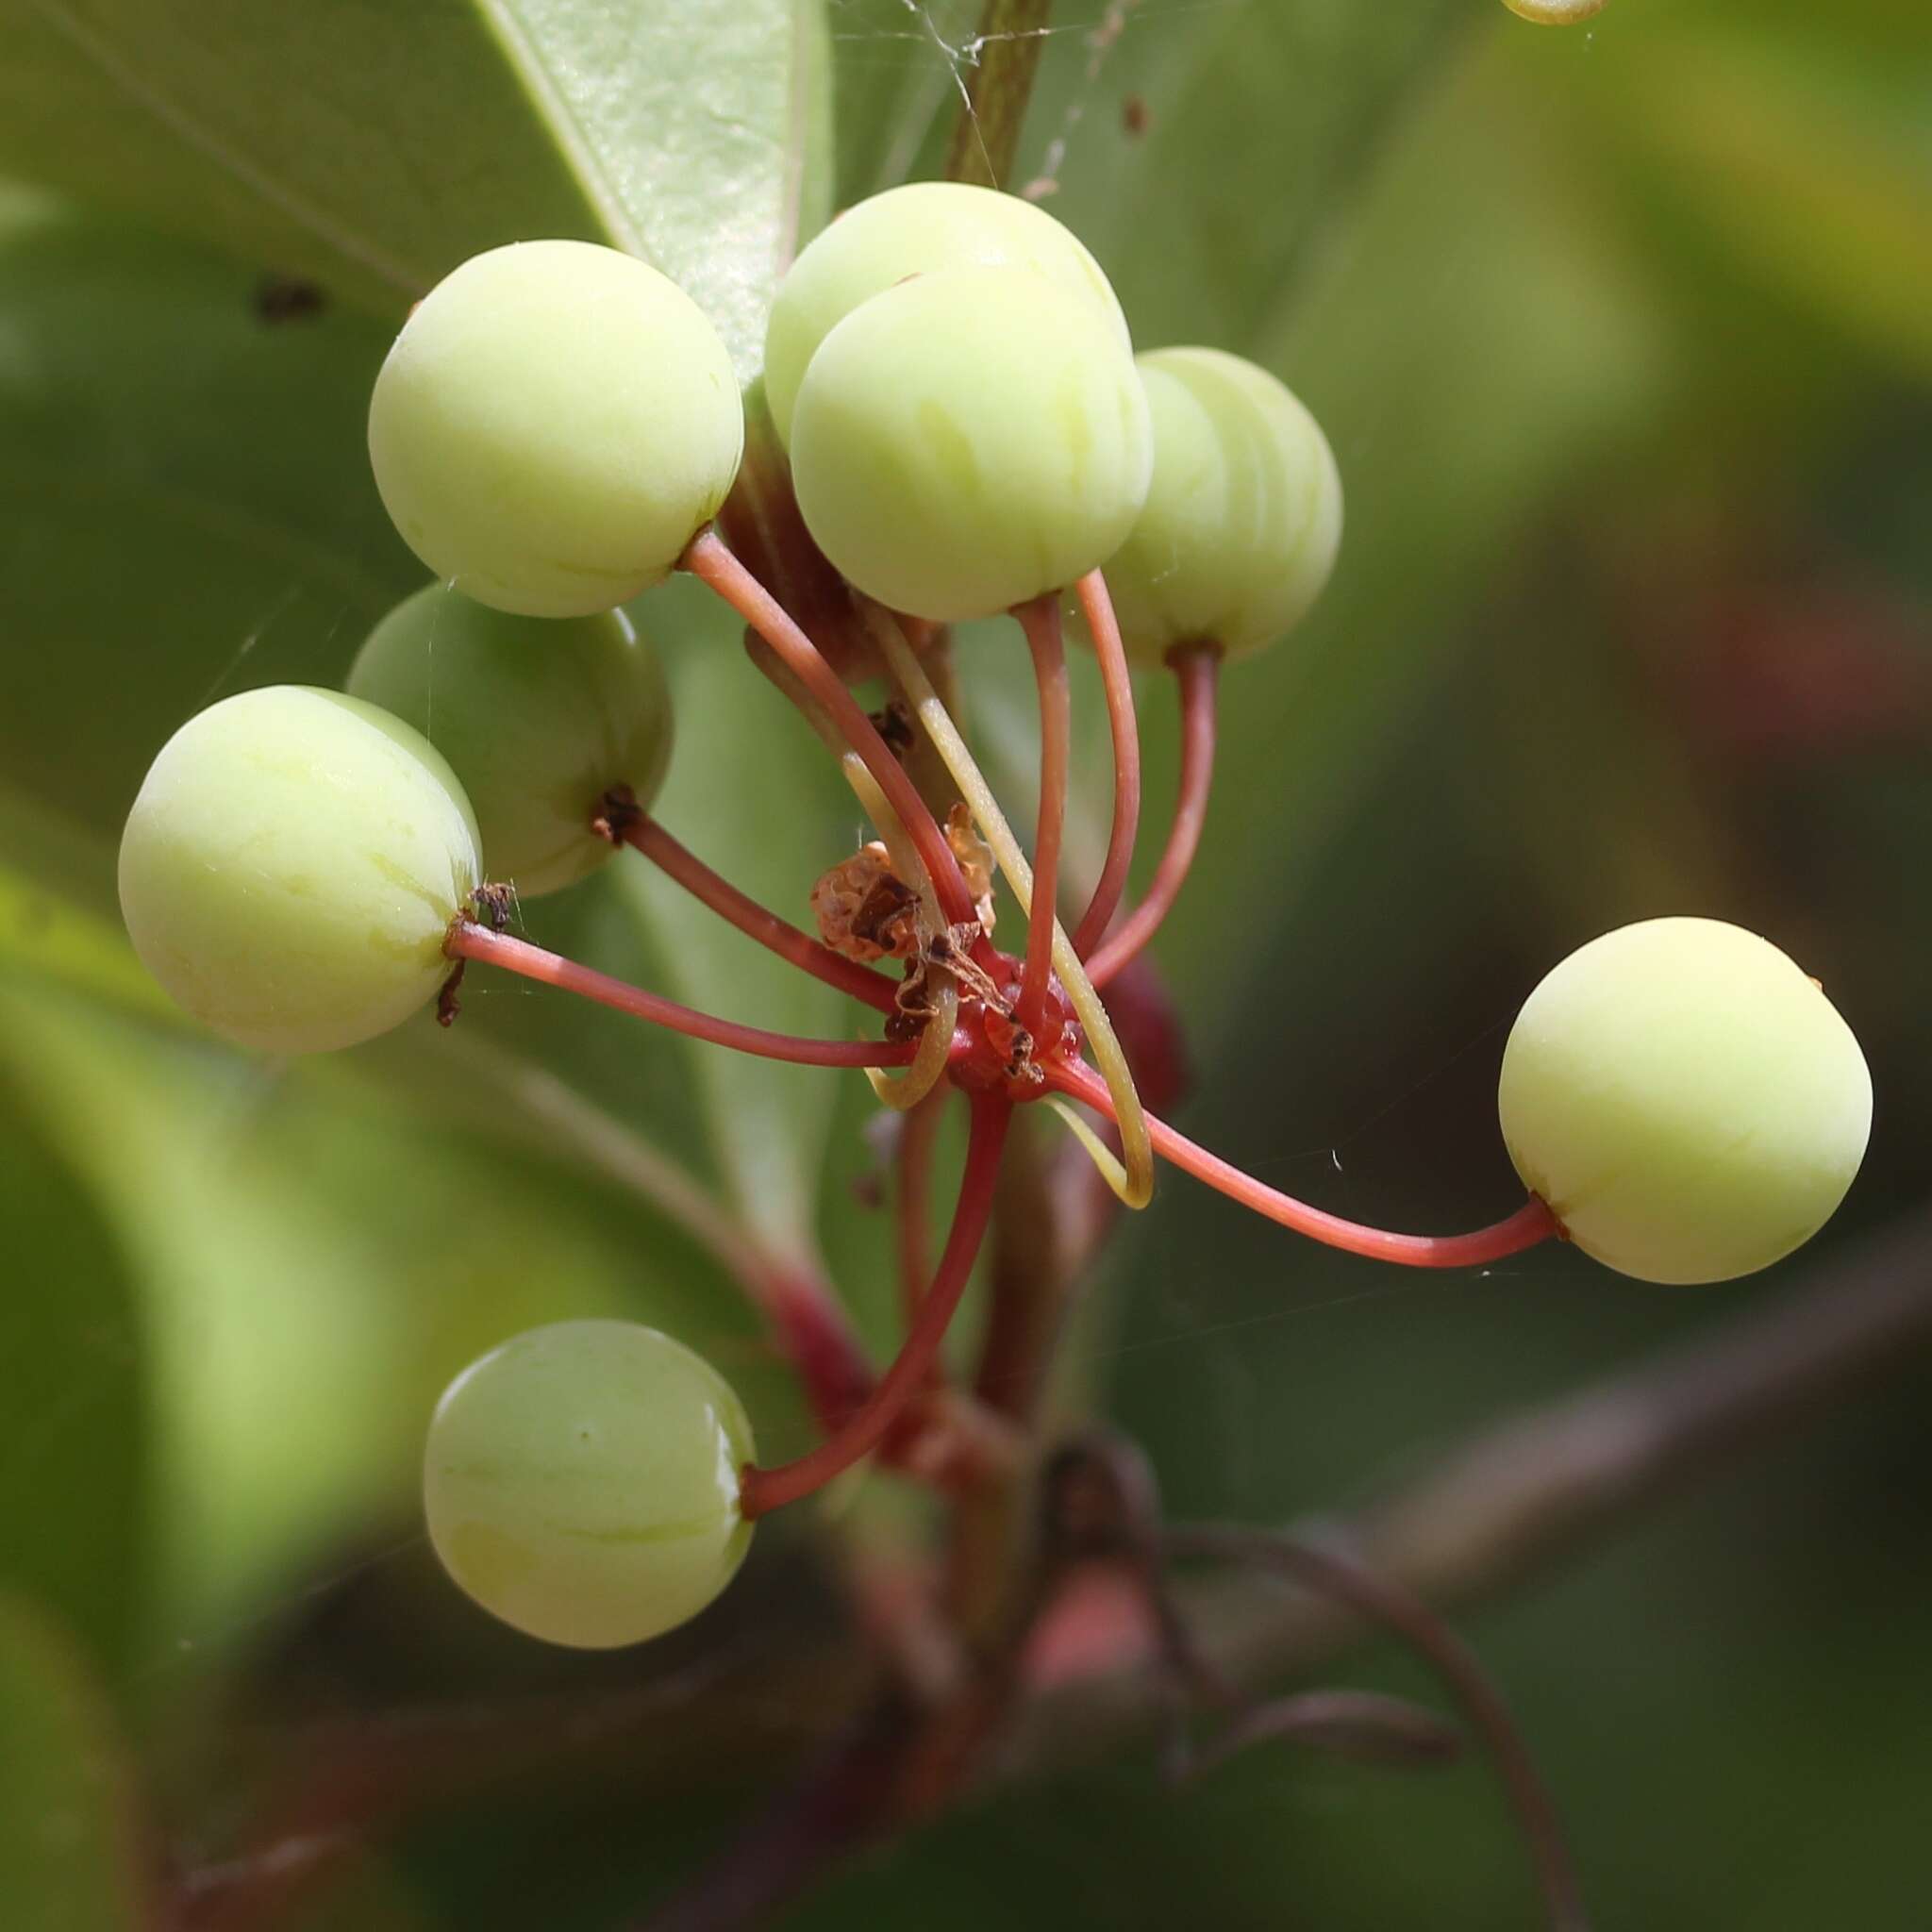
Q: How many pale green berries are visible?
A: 8